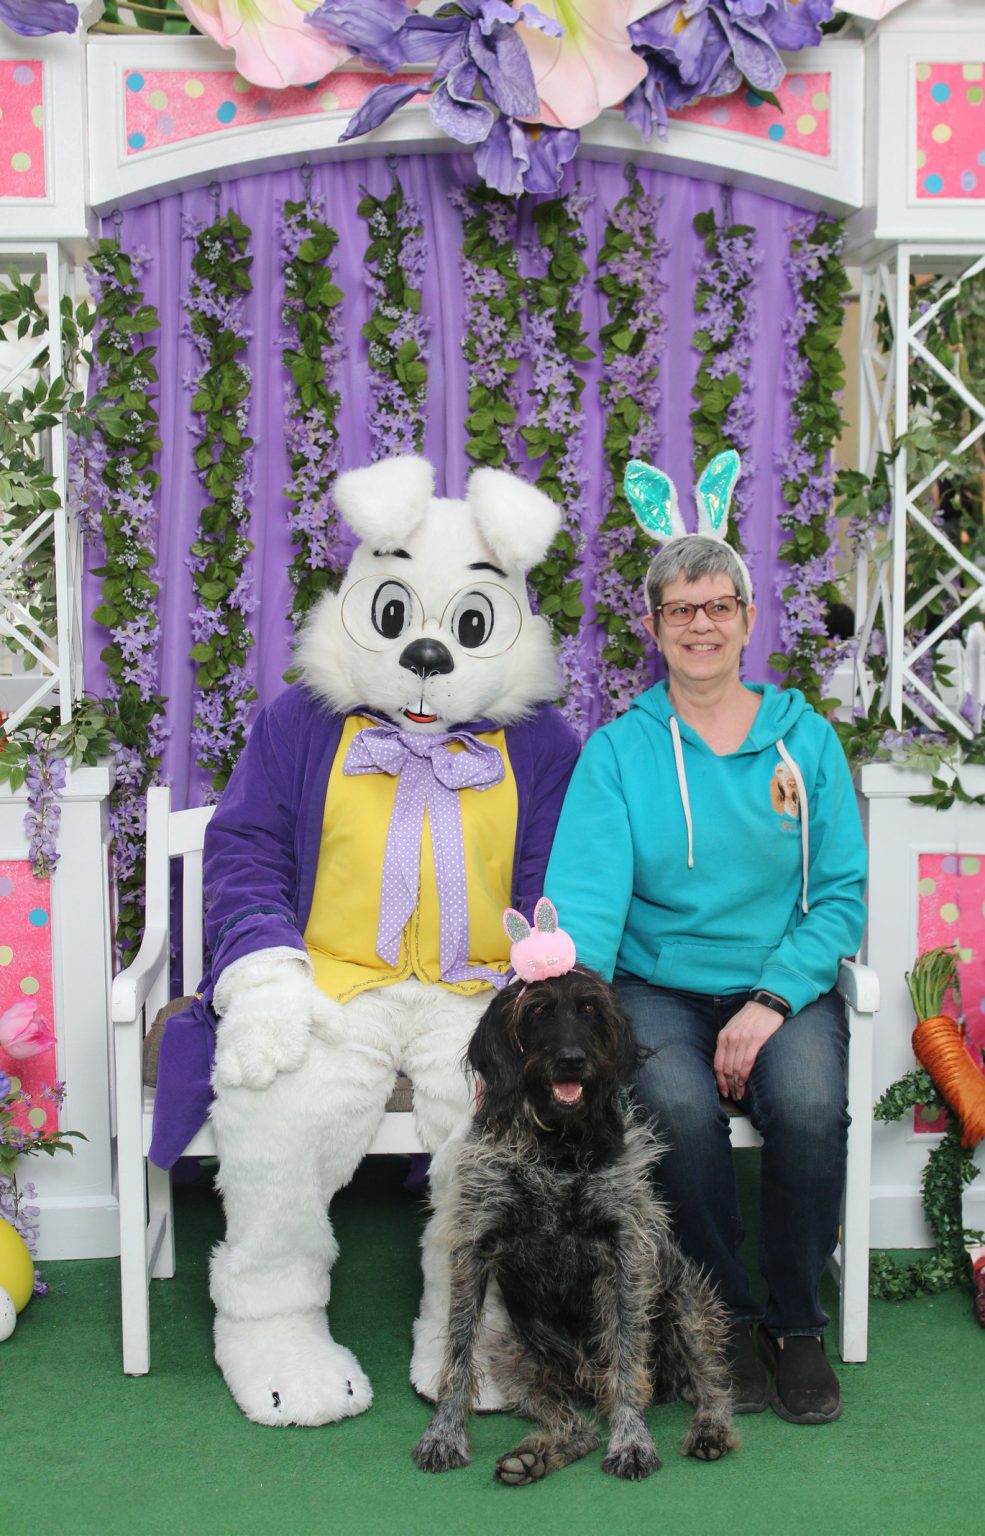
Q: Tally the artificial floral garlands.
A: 9